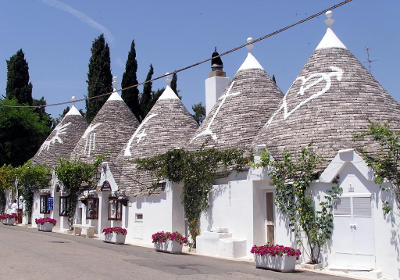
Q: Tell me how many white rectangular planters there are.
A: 5